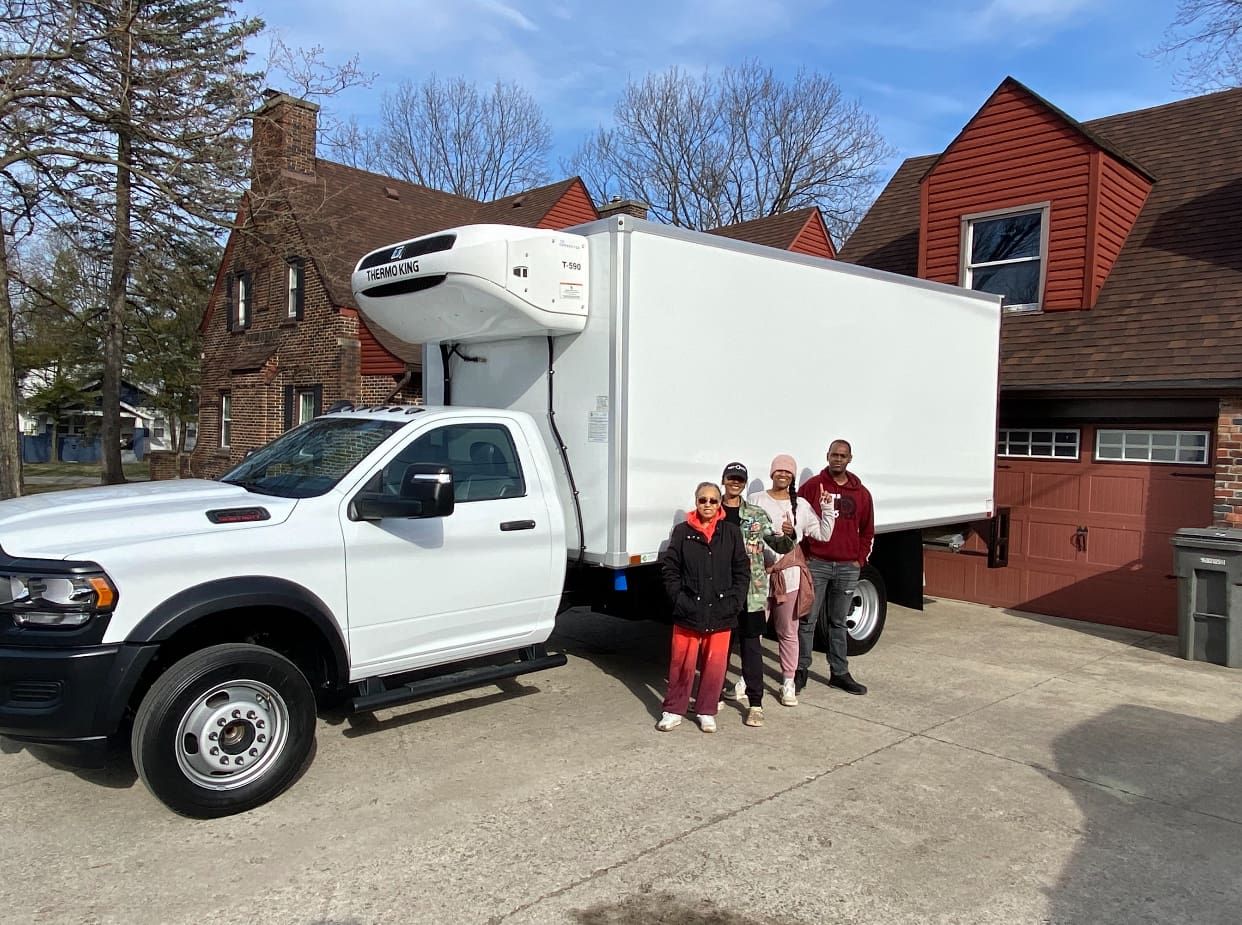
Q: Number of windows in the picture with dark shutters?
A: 3